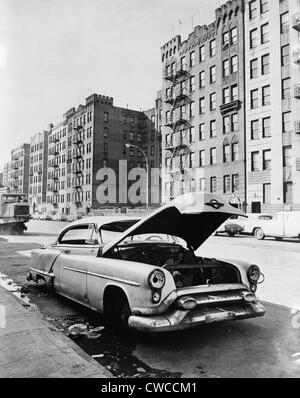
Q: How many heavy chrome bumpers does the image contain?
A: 1